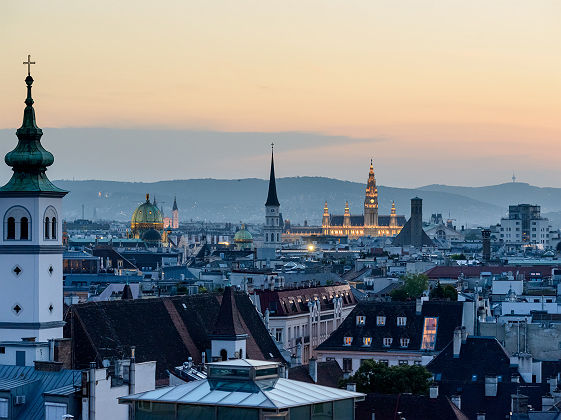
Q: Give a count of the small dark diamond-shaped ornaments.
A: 4